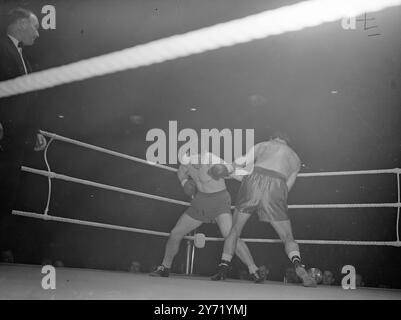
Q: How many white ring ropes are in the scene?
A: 4